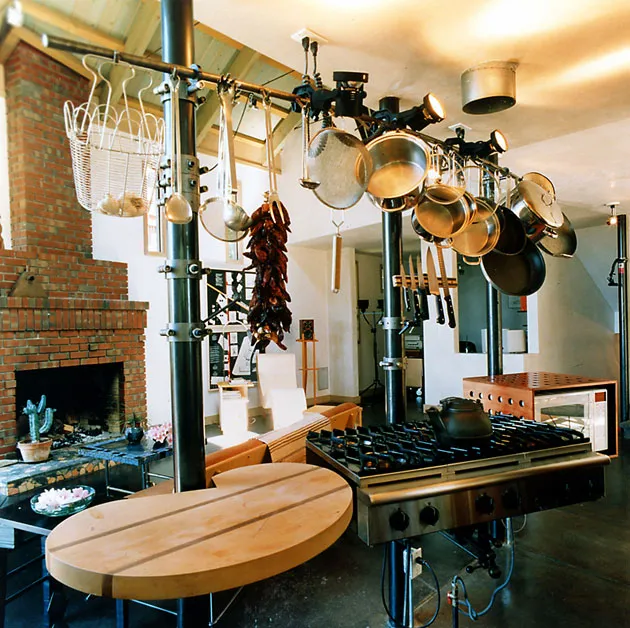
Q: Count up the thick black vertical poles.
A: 4